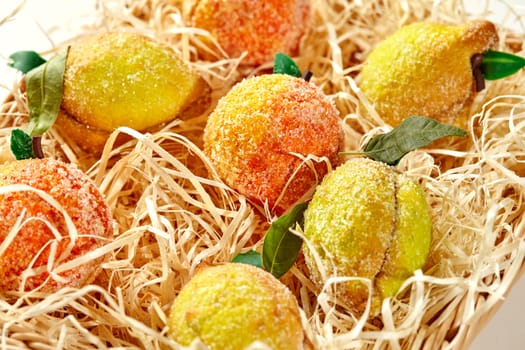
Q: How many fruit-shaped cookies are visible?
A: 7